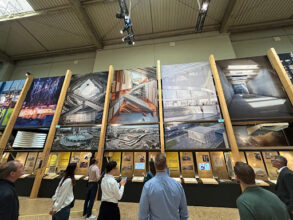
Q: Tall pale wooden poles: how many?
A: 6